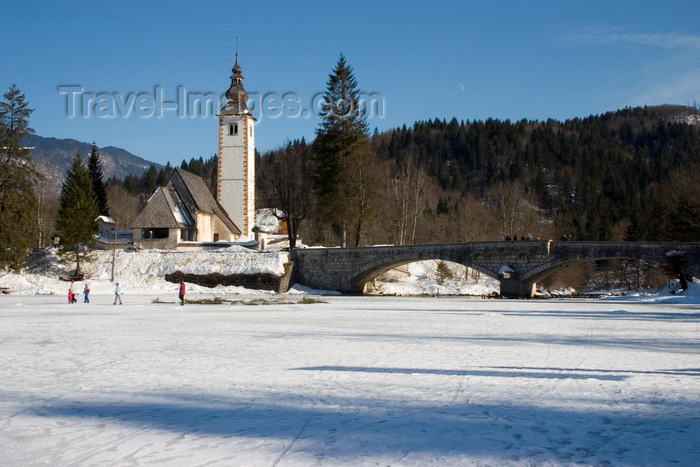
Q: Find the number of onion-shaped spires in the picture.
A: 1